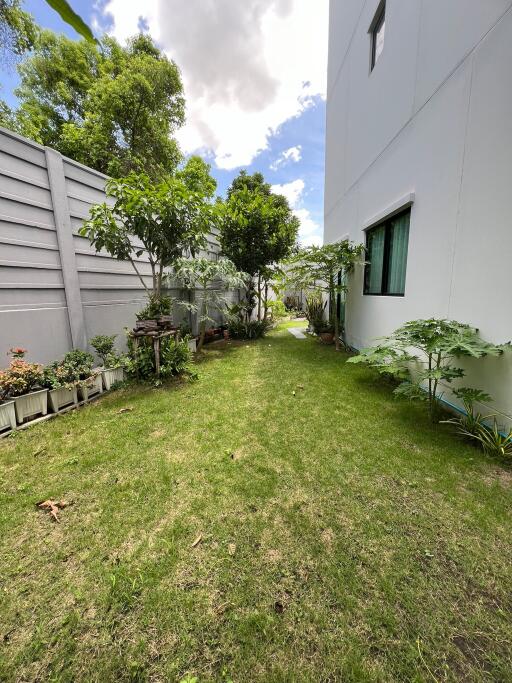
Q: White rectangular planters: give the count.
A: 5